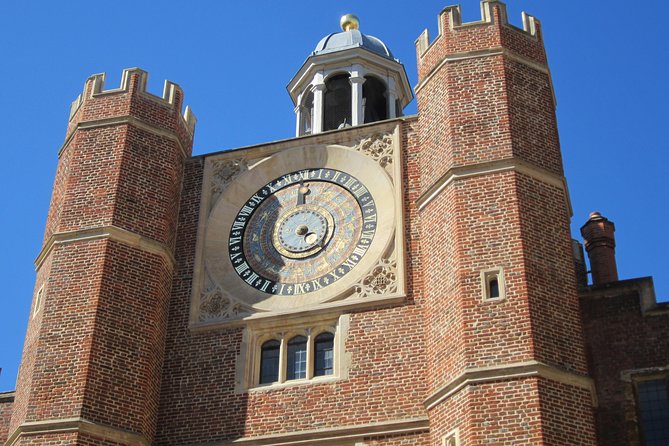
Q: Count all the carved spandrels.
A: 4